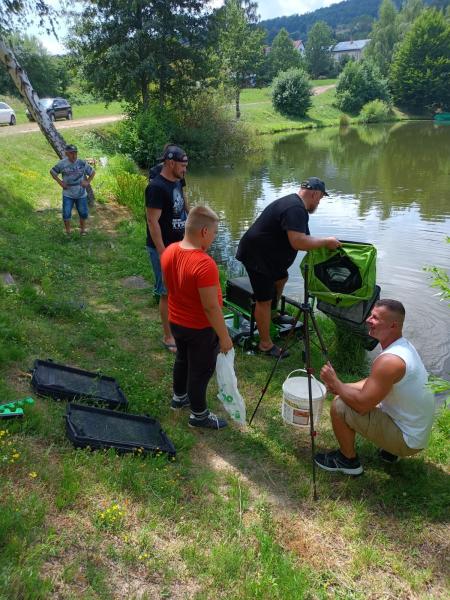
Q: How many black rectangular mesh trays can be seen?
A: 2